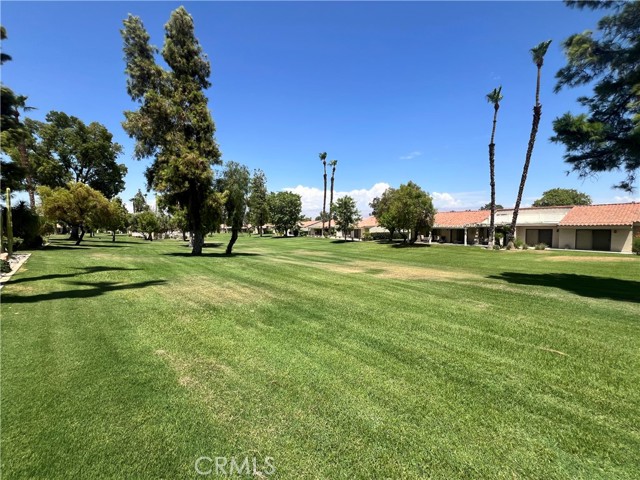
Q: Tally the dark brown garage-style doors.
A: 2